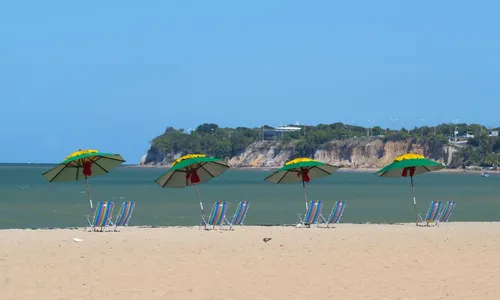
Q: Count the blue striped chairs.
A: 8